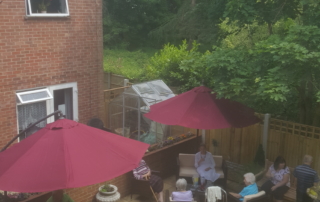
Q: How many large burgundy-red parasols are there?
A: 2